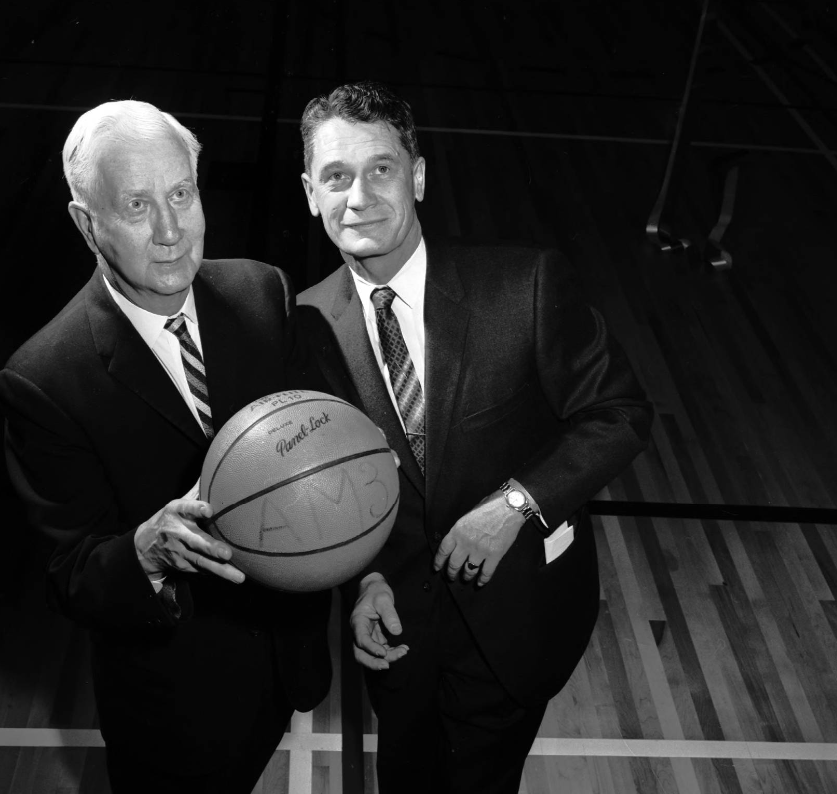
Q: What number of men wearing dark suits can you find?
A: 2